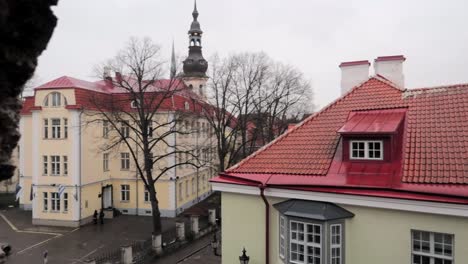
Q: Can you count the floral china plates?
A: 0